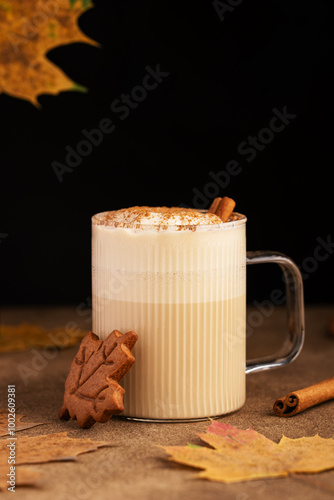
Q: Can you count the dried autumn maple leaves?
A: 4